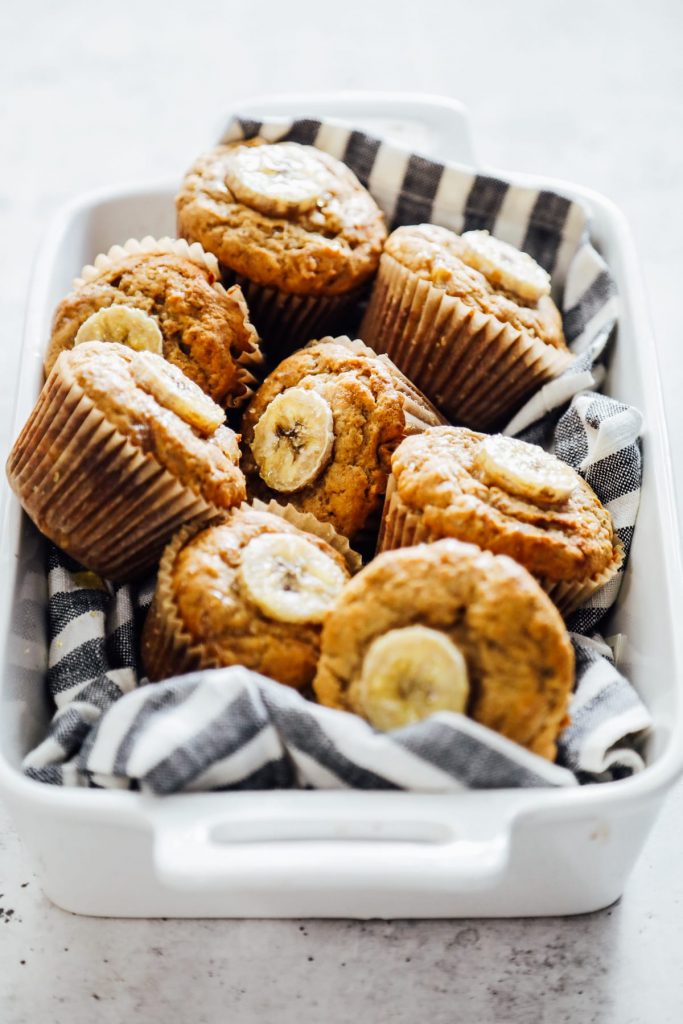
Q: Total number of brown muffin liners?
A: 7